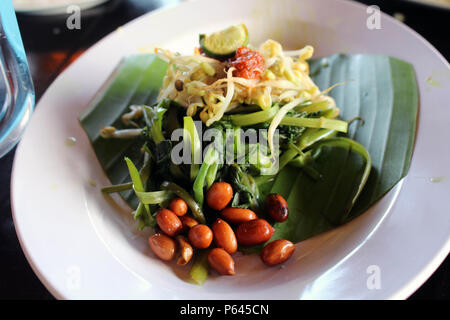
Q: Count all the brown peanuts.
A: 13